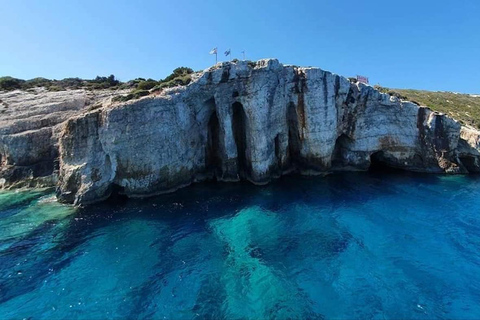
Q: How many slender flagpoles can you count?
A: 3